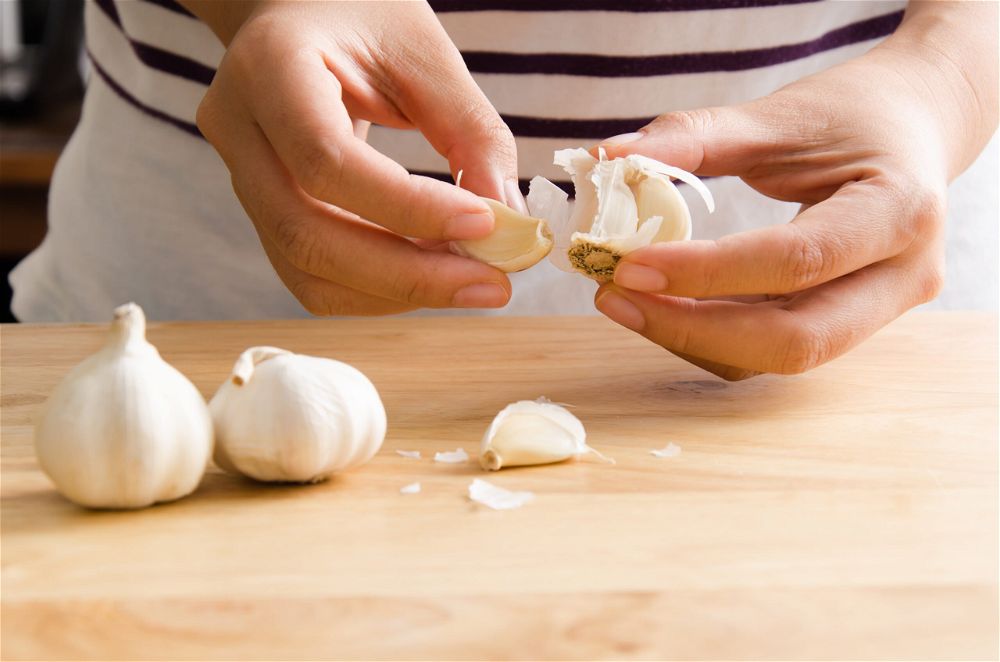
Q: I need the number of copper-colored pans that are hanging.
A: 0